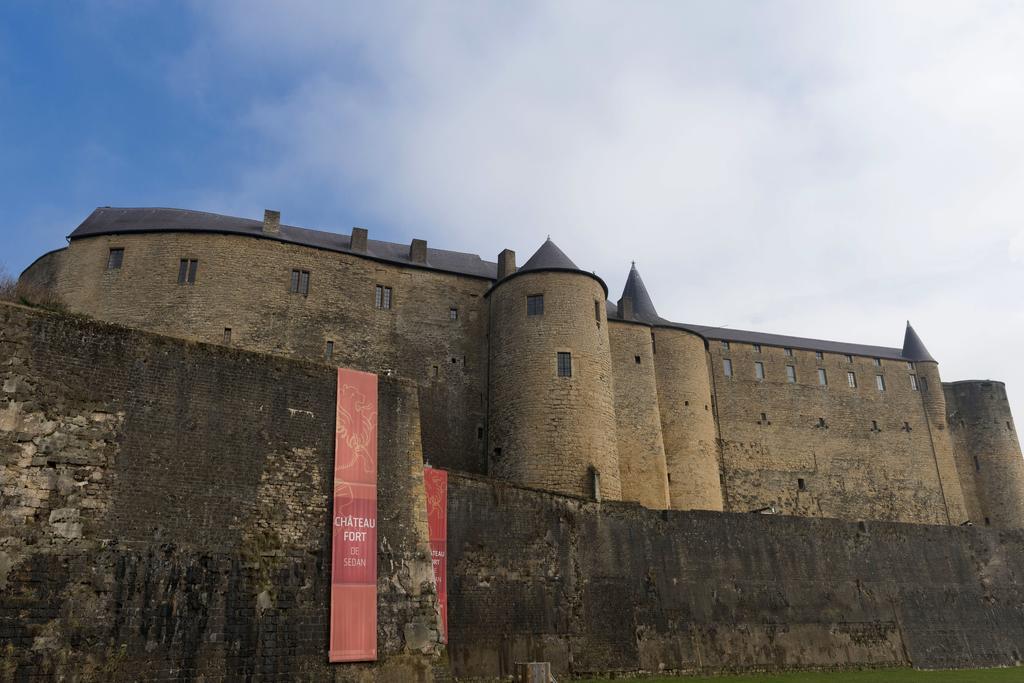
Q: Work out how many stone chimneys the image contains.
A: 5